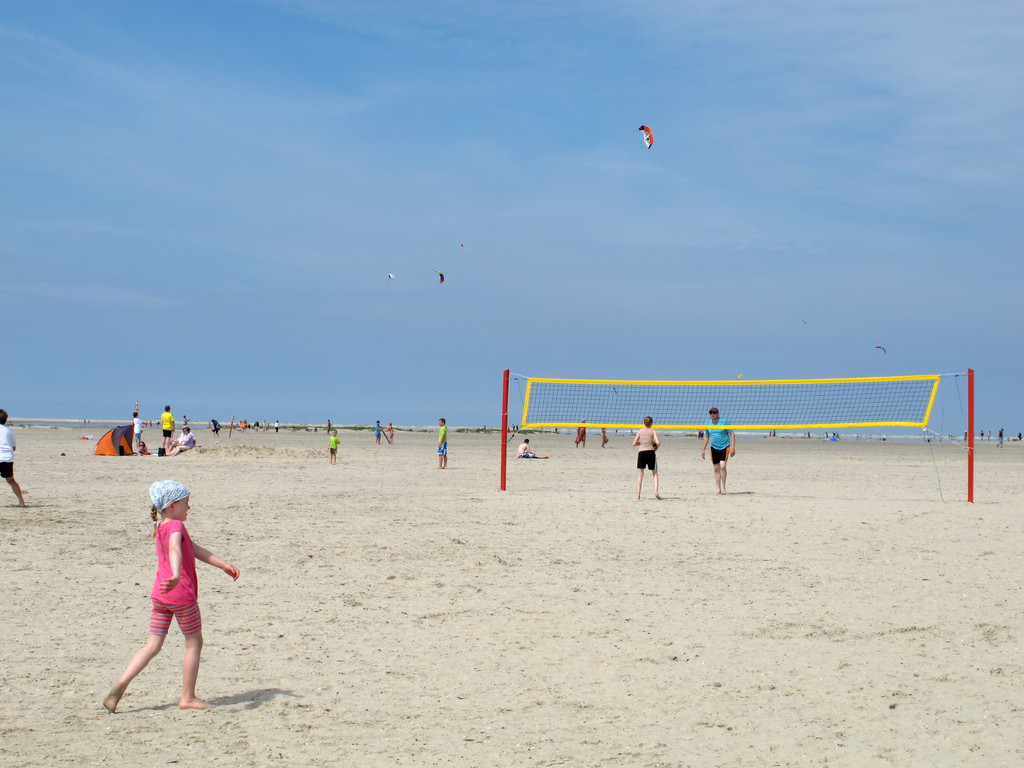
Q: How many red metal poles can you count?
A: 2